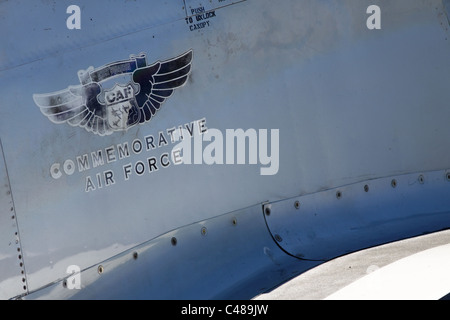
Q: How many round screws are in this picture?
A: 14